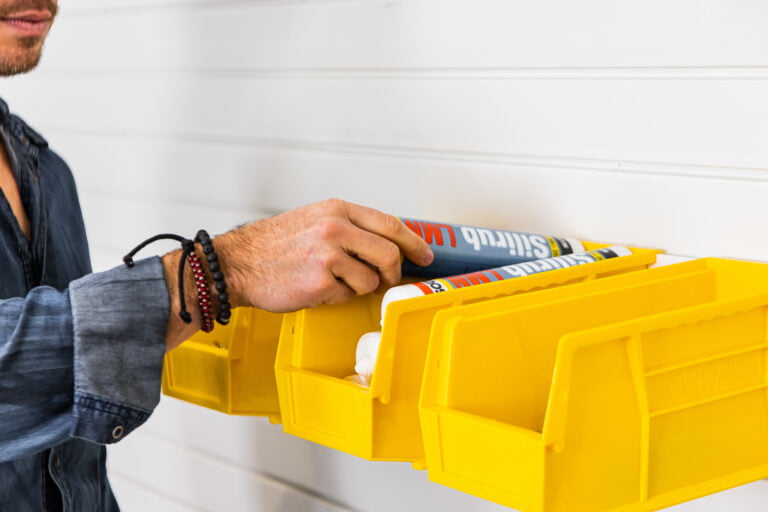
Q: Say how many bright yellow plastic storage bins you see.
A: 3